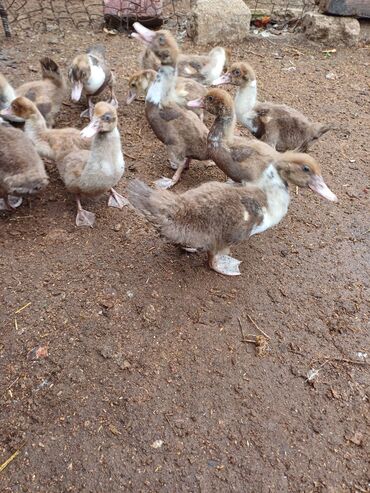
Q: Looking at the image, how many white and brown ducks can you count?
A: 11